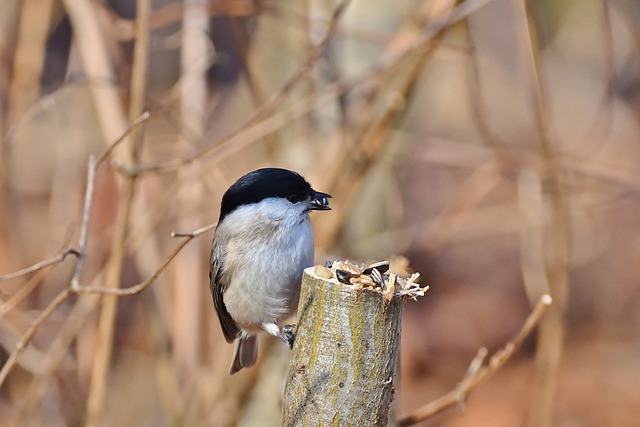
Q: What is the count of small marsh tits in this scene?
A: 1